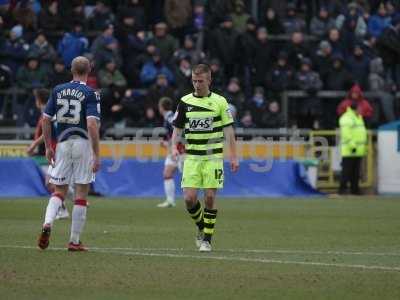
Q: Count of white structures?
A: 1